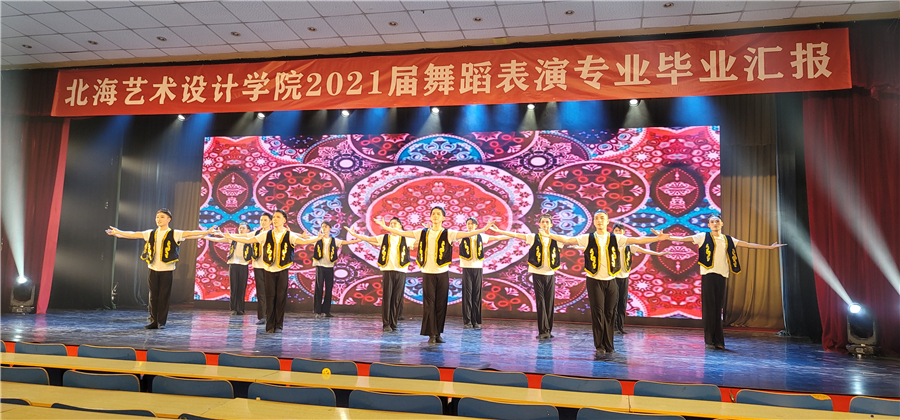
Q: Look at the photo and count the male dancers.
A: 12